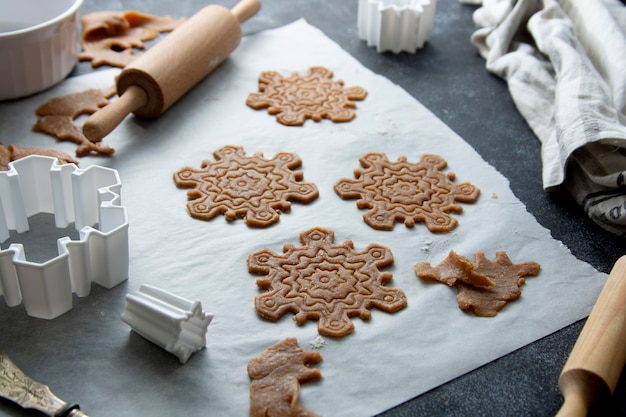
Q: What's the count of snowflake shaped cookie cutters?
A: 3